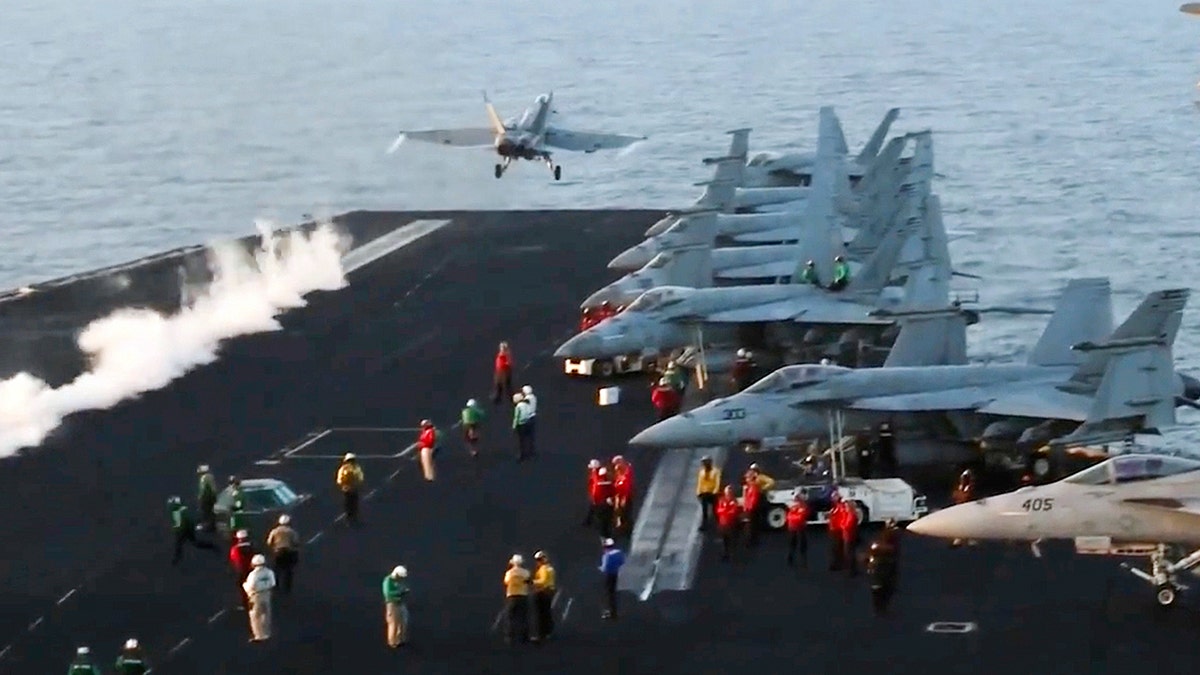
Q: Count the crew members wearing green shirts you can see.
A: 11